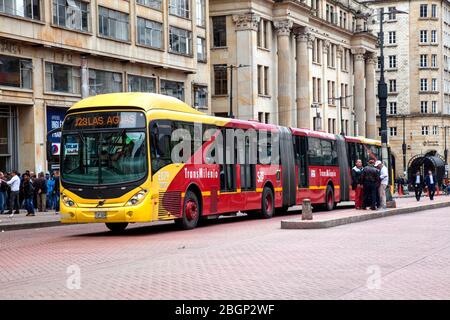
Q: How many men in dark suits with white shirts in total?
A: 2